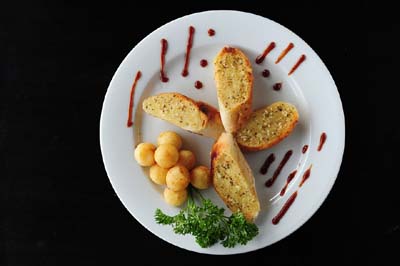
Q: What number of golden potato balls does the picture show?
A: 8